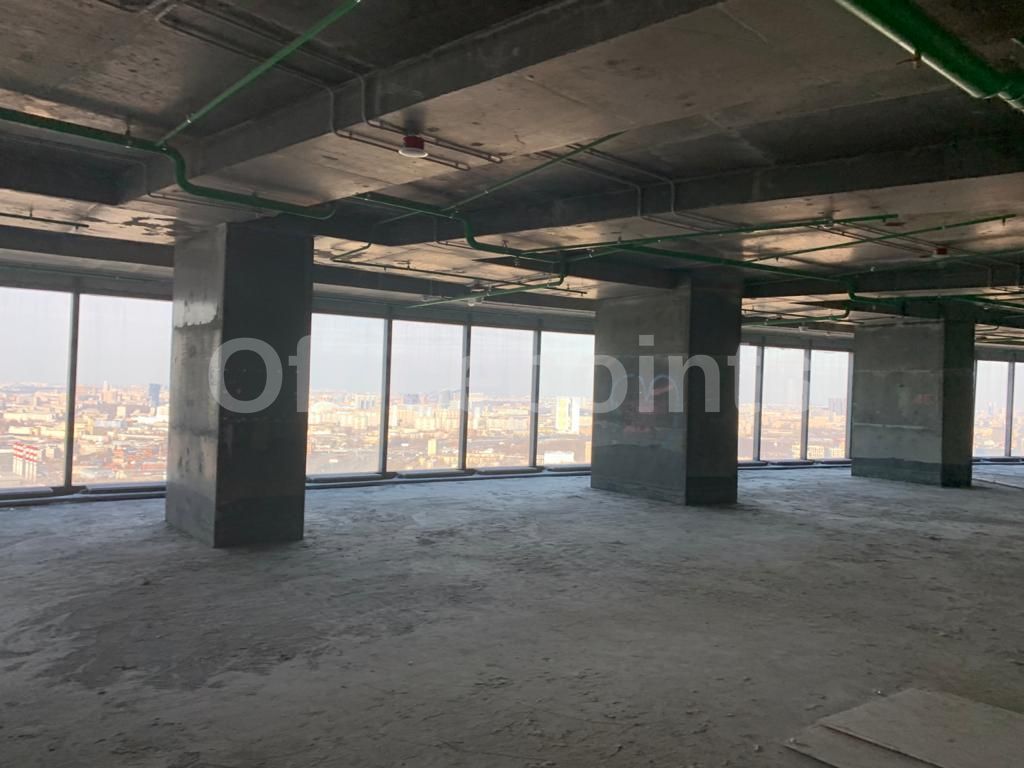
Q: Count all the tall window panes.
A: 11